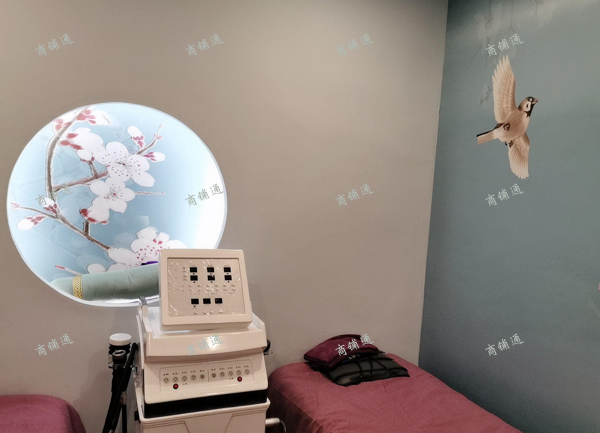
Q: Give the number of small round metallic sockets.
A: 10